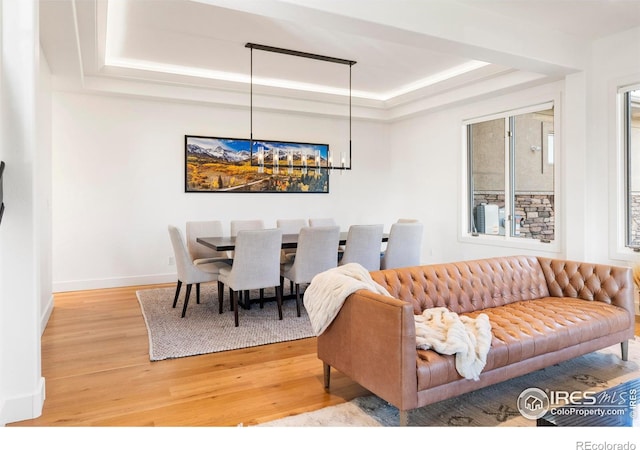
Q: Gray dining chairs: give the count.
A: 10